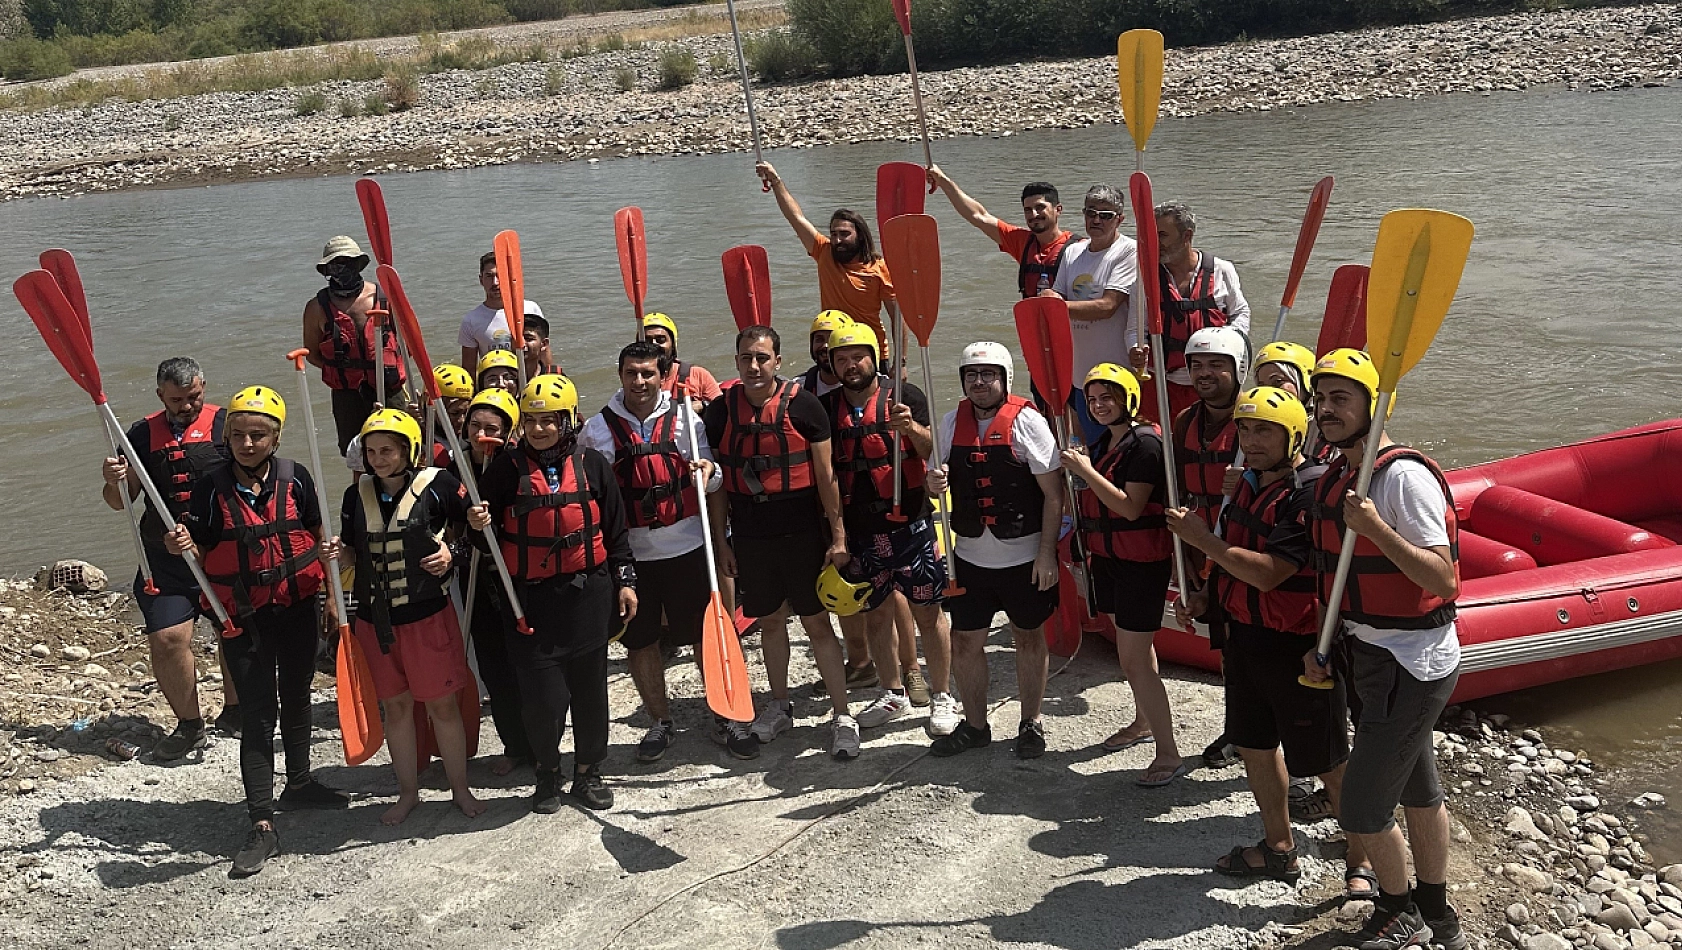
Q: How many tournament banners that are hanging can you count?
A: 0